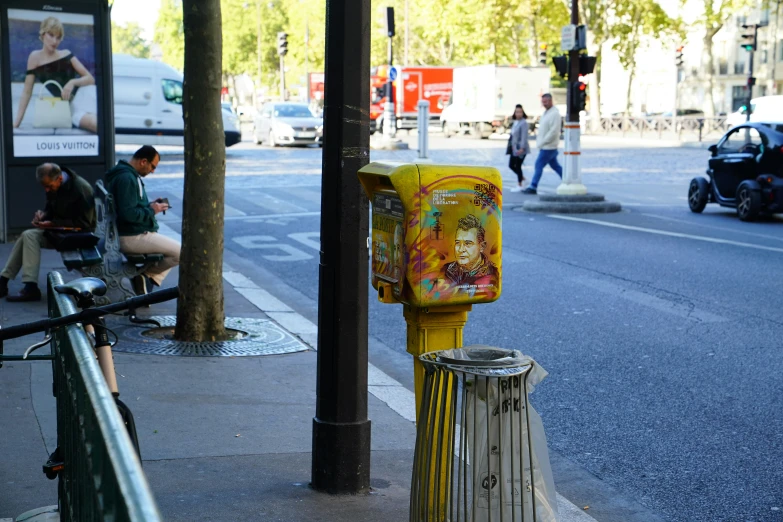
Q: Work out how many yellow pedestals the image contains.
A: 1